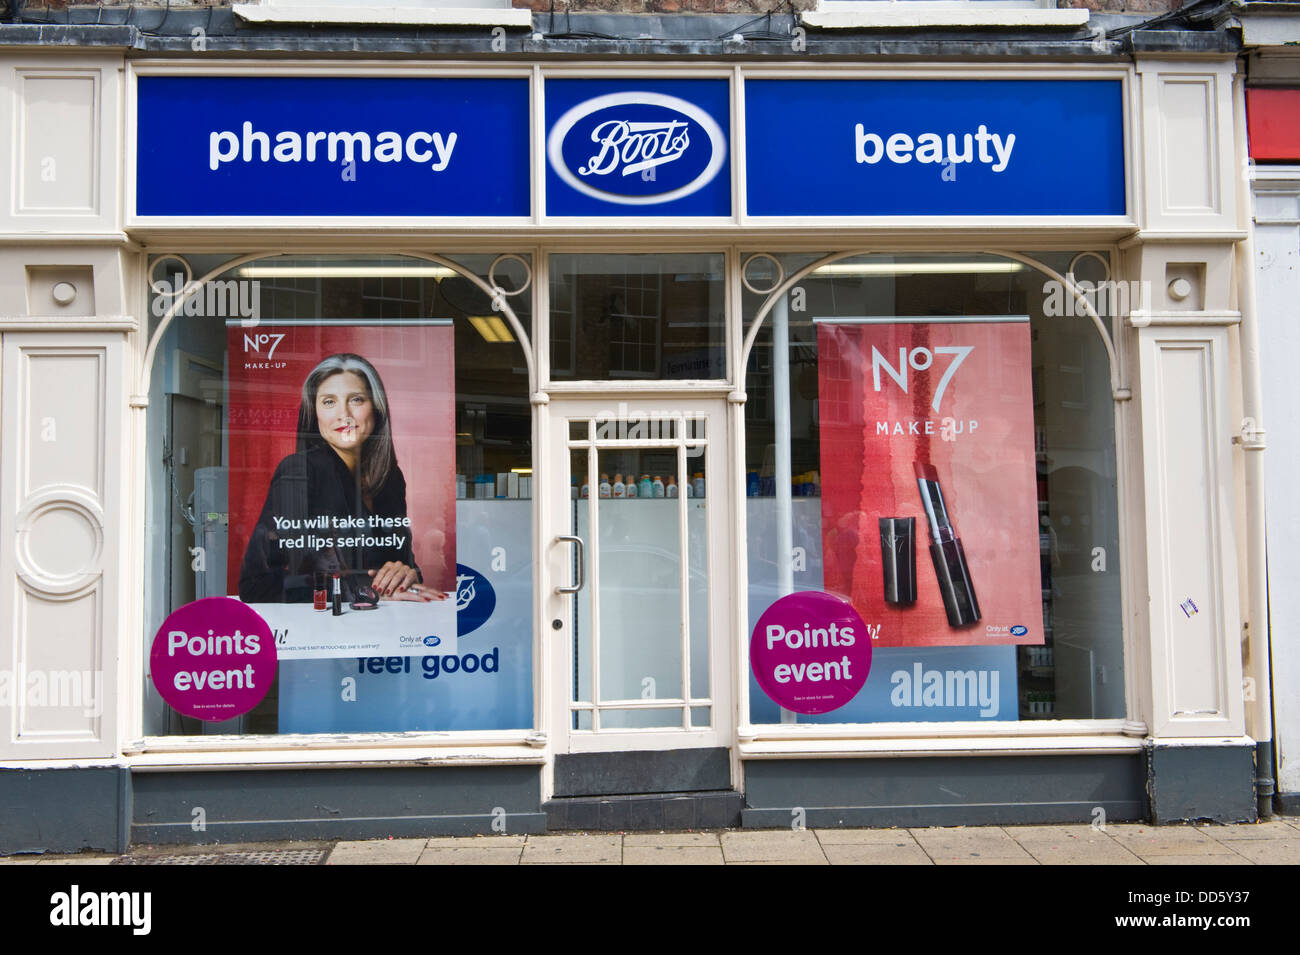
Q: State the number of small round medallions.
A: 2